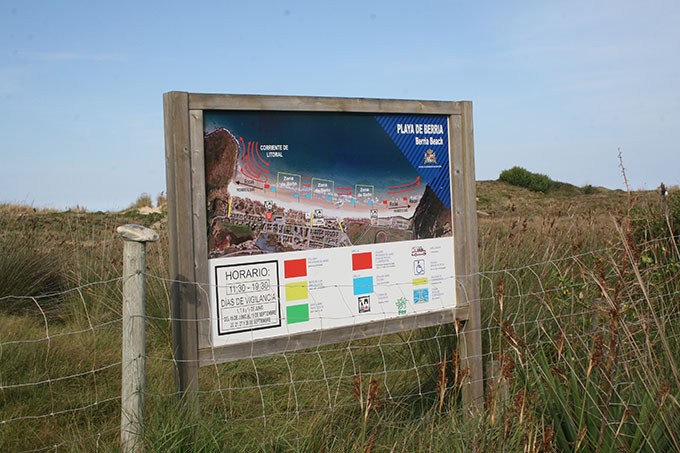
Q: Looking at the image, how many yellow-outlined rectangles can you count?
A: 3